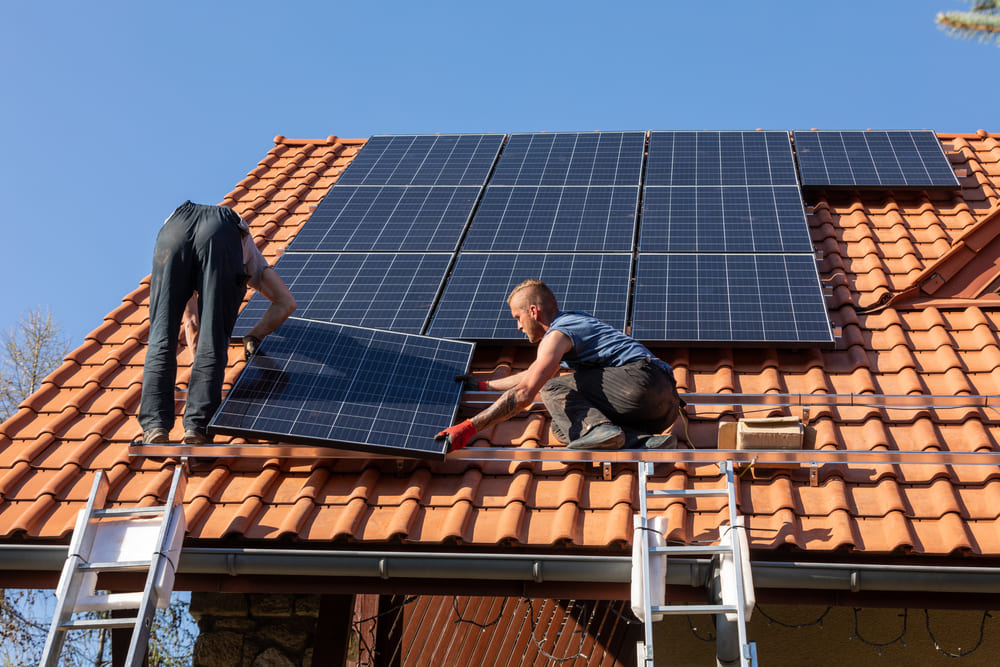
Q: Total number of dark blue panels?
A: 11